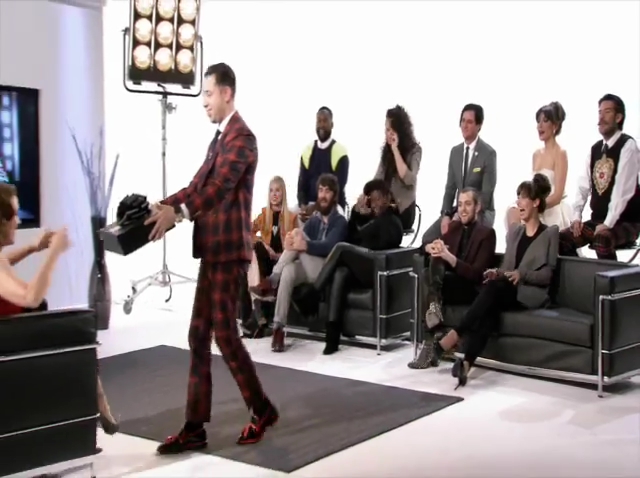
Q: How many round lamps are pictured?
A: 9